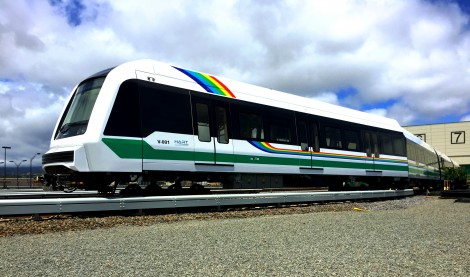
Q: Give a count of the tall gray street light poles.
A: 3